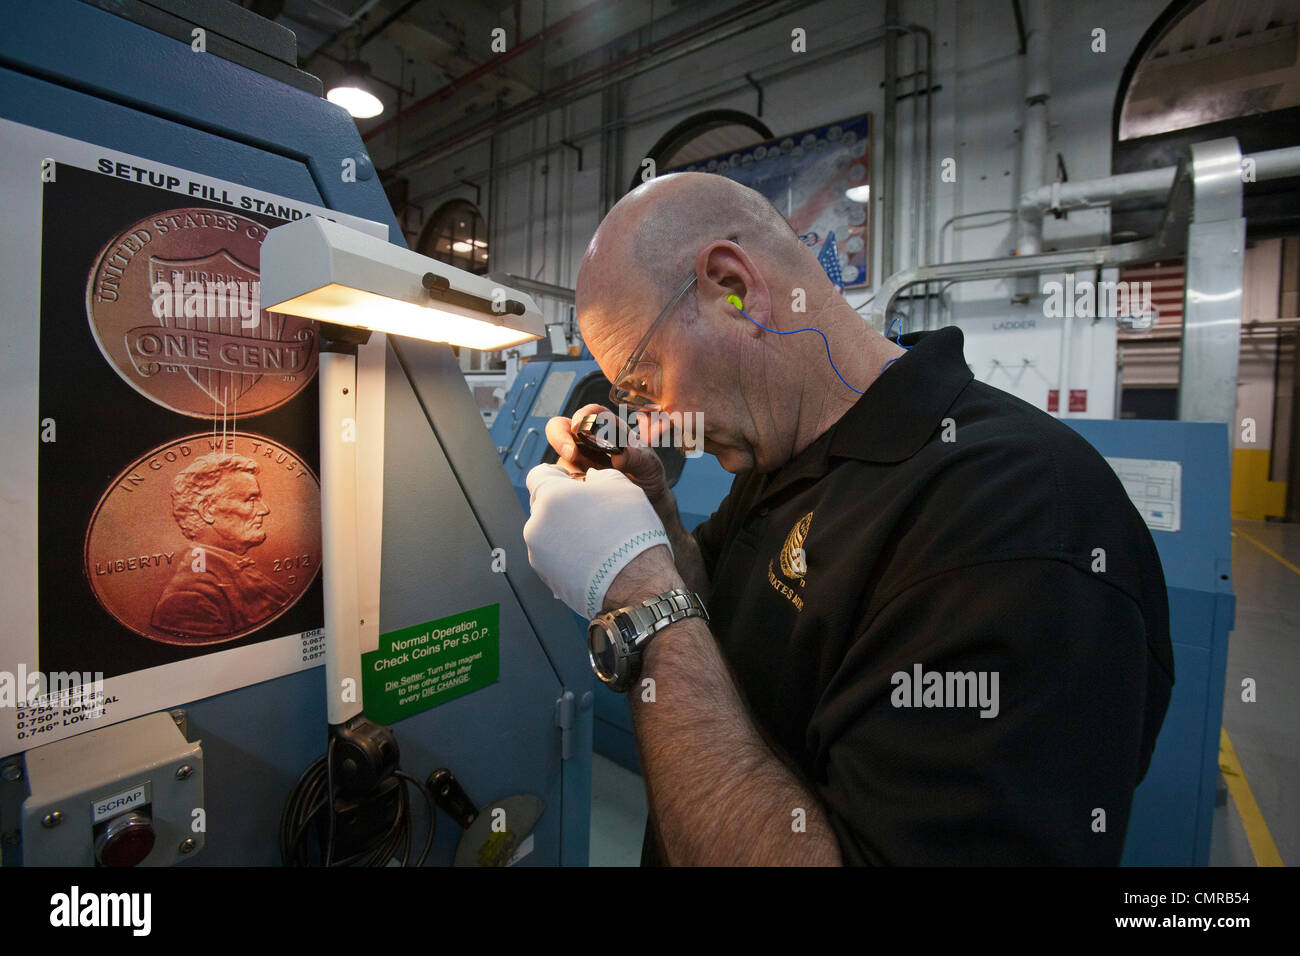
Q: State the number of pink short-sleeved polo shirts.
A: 0